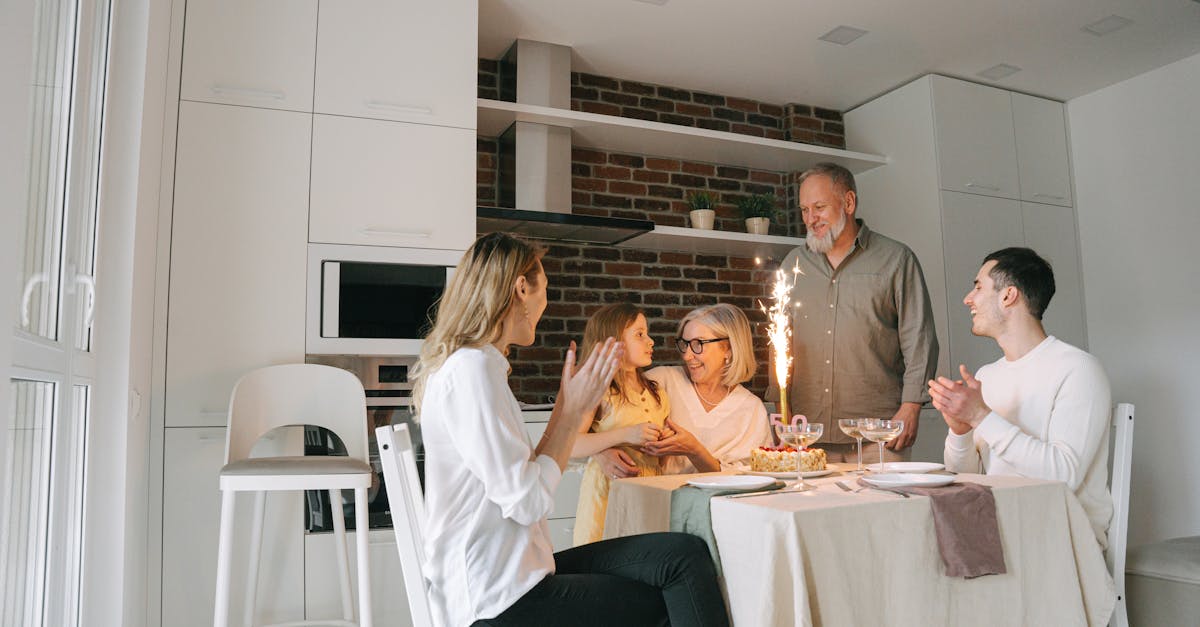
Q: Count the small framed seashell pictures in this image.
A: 0